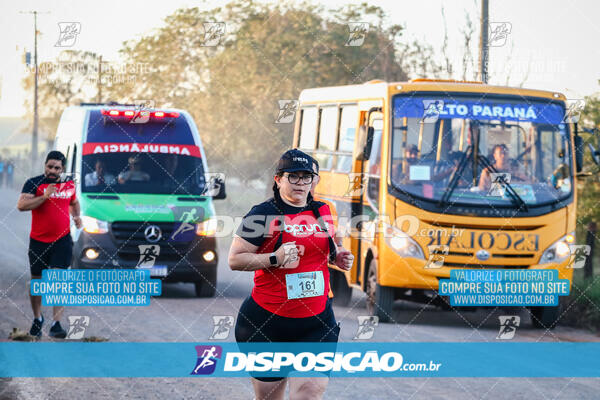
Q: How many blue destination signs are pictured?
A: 1